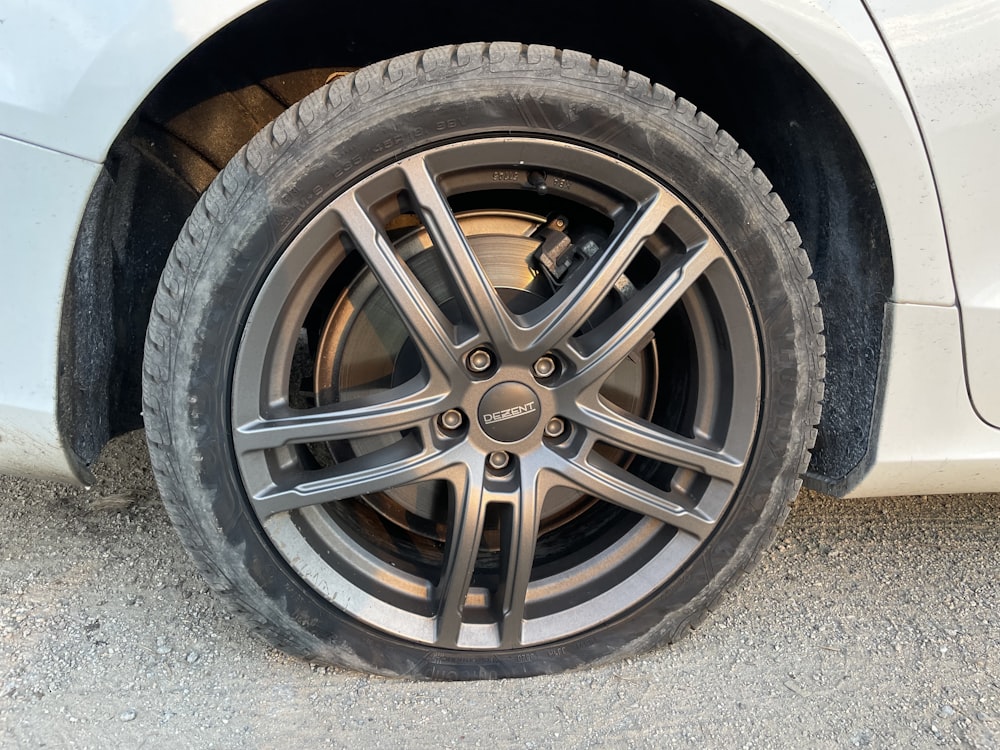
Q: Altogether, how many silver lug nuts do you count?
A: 5